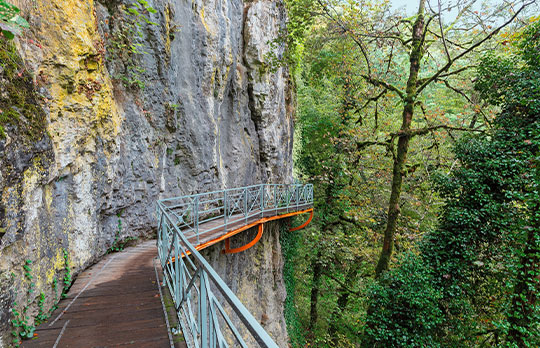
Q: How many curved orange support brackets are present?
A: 2